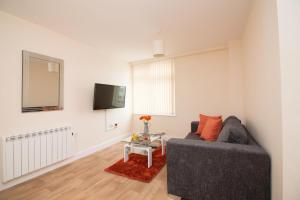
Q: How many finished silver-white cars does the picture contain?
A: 0